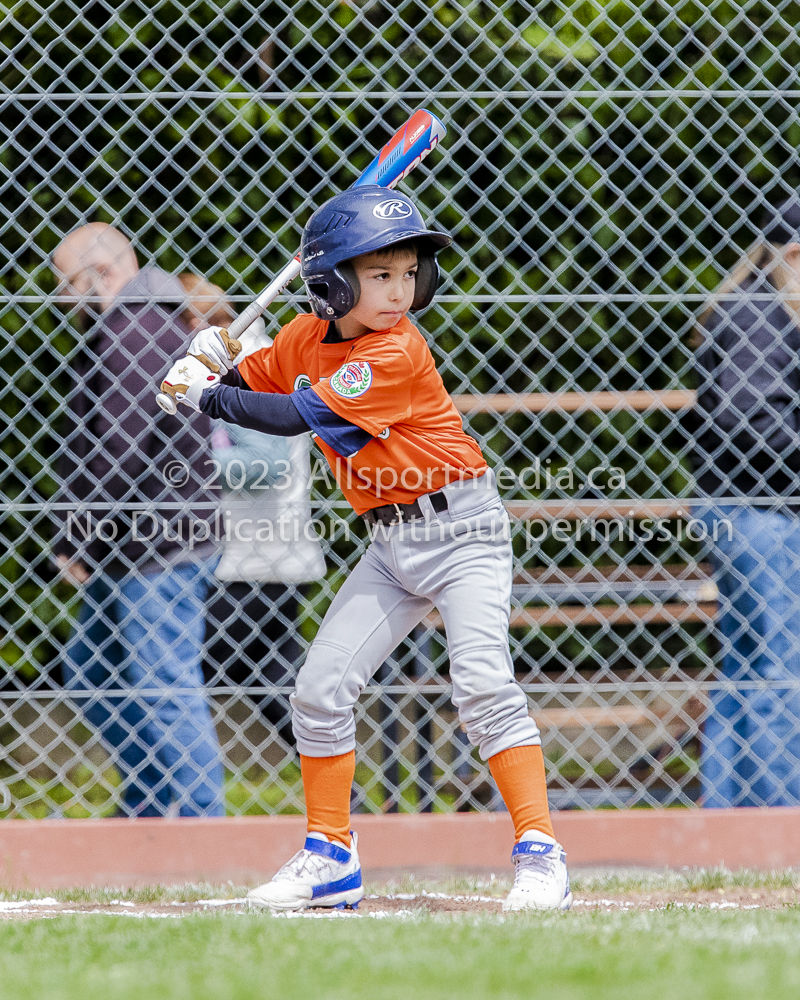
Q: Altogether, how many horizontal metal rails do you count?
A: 4